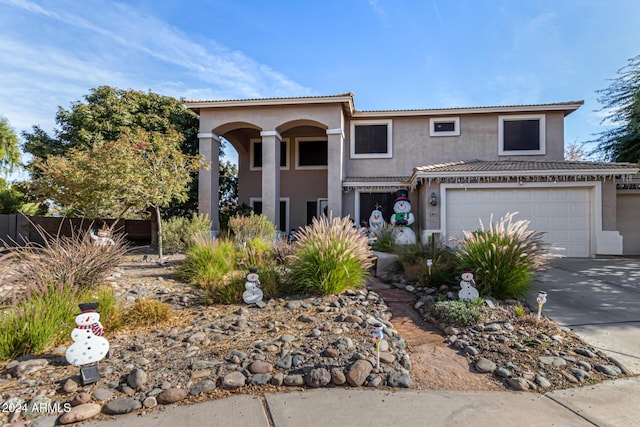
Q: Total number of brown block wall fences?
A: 1